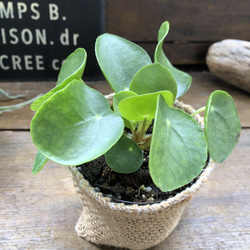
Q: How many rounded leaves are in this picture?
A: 11